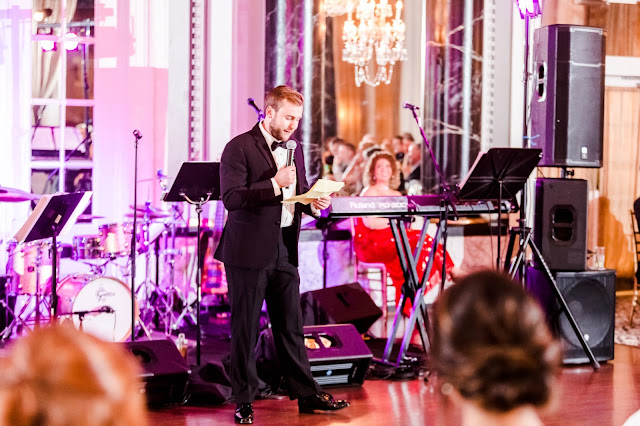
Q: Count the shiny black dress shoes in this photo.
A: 2